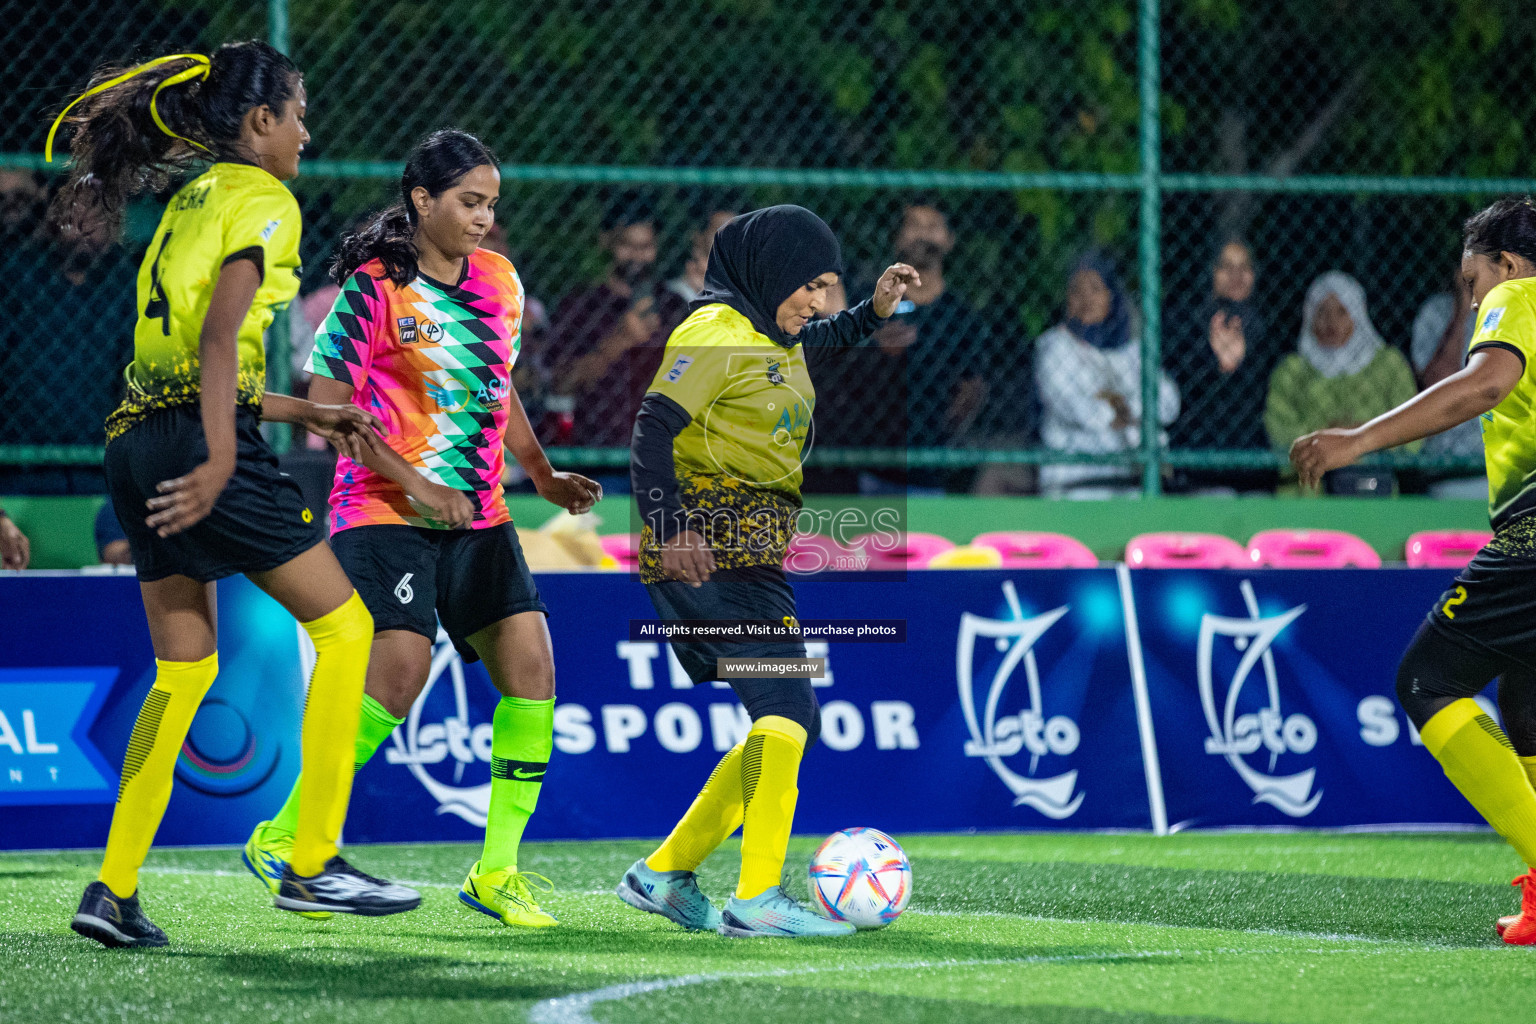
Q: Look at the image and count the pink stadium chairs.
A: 7